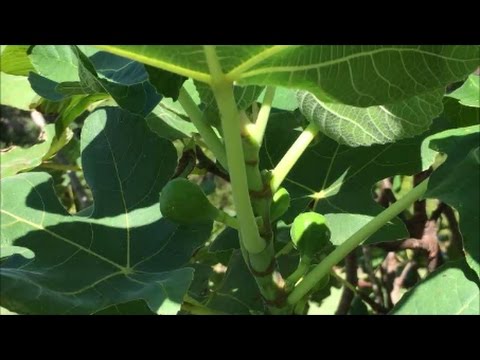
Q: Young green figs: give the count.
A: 3